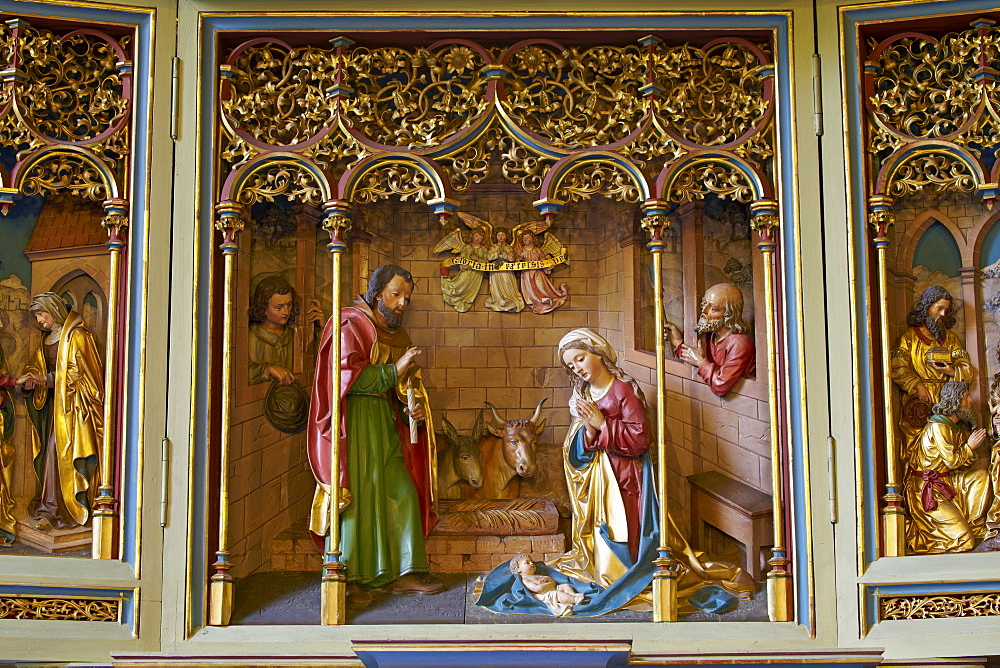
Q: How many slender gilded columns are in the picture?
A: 6